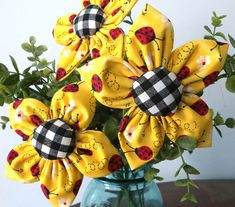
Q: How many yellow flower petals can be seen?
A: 15